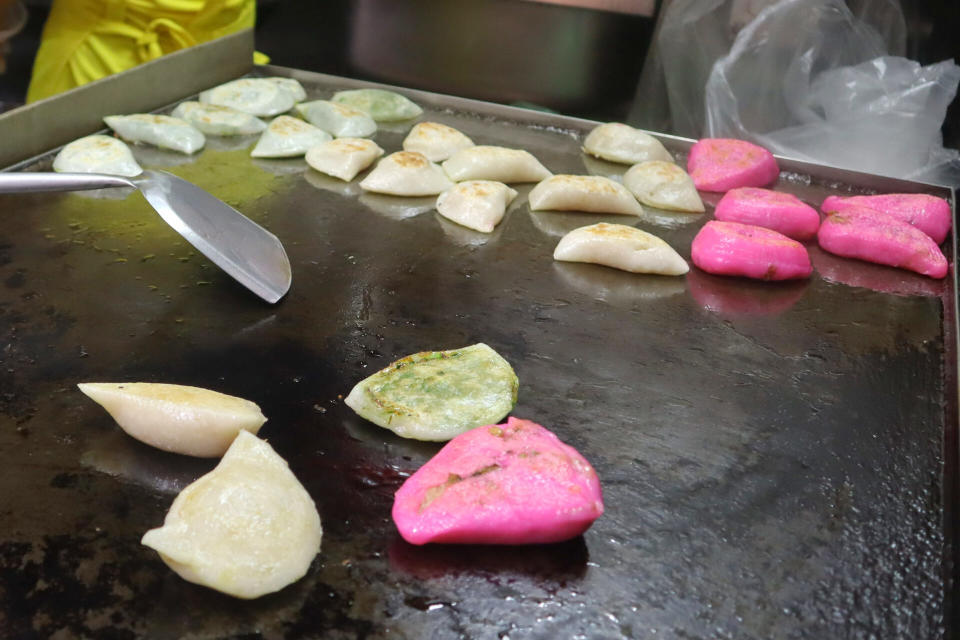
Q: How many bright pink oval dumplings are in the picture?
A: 6